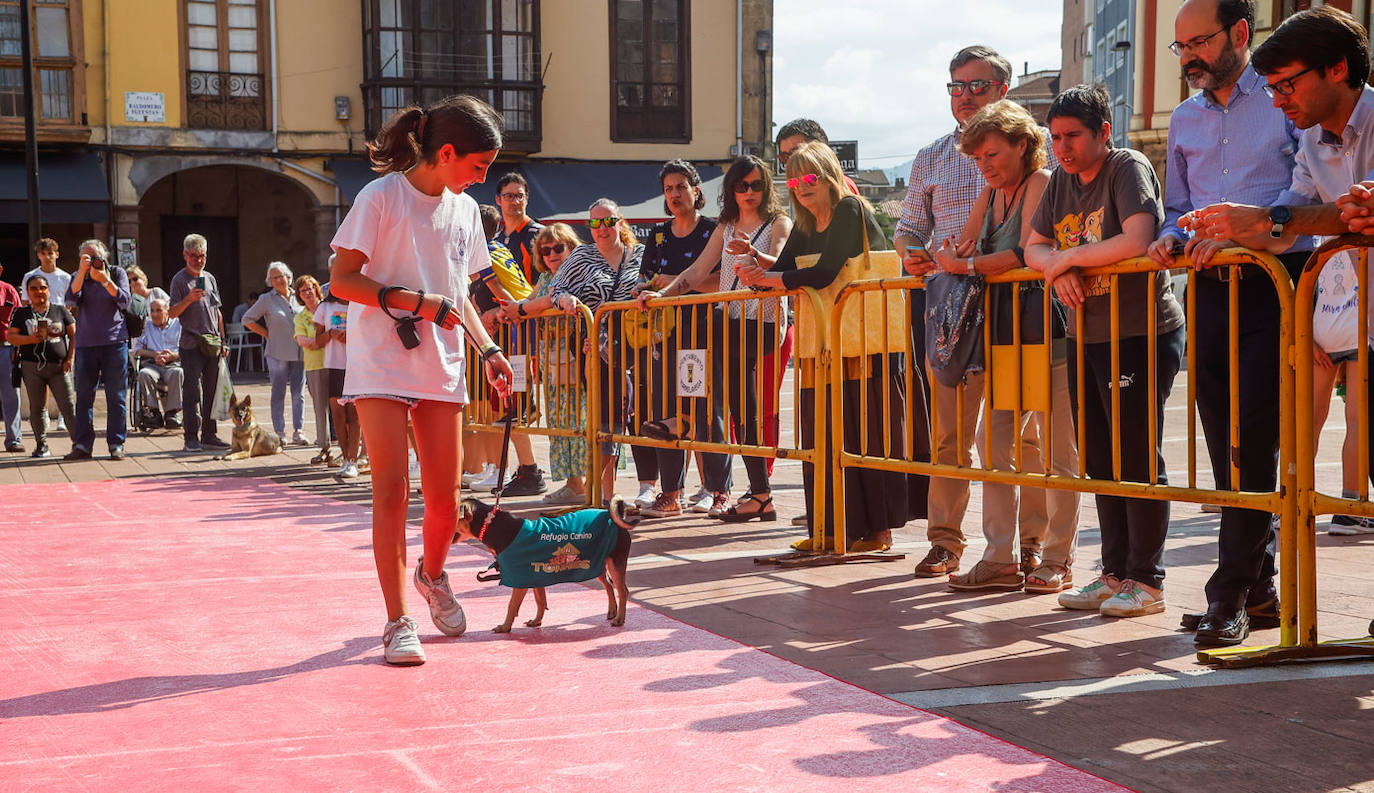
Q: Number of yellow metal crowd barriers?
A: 4